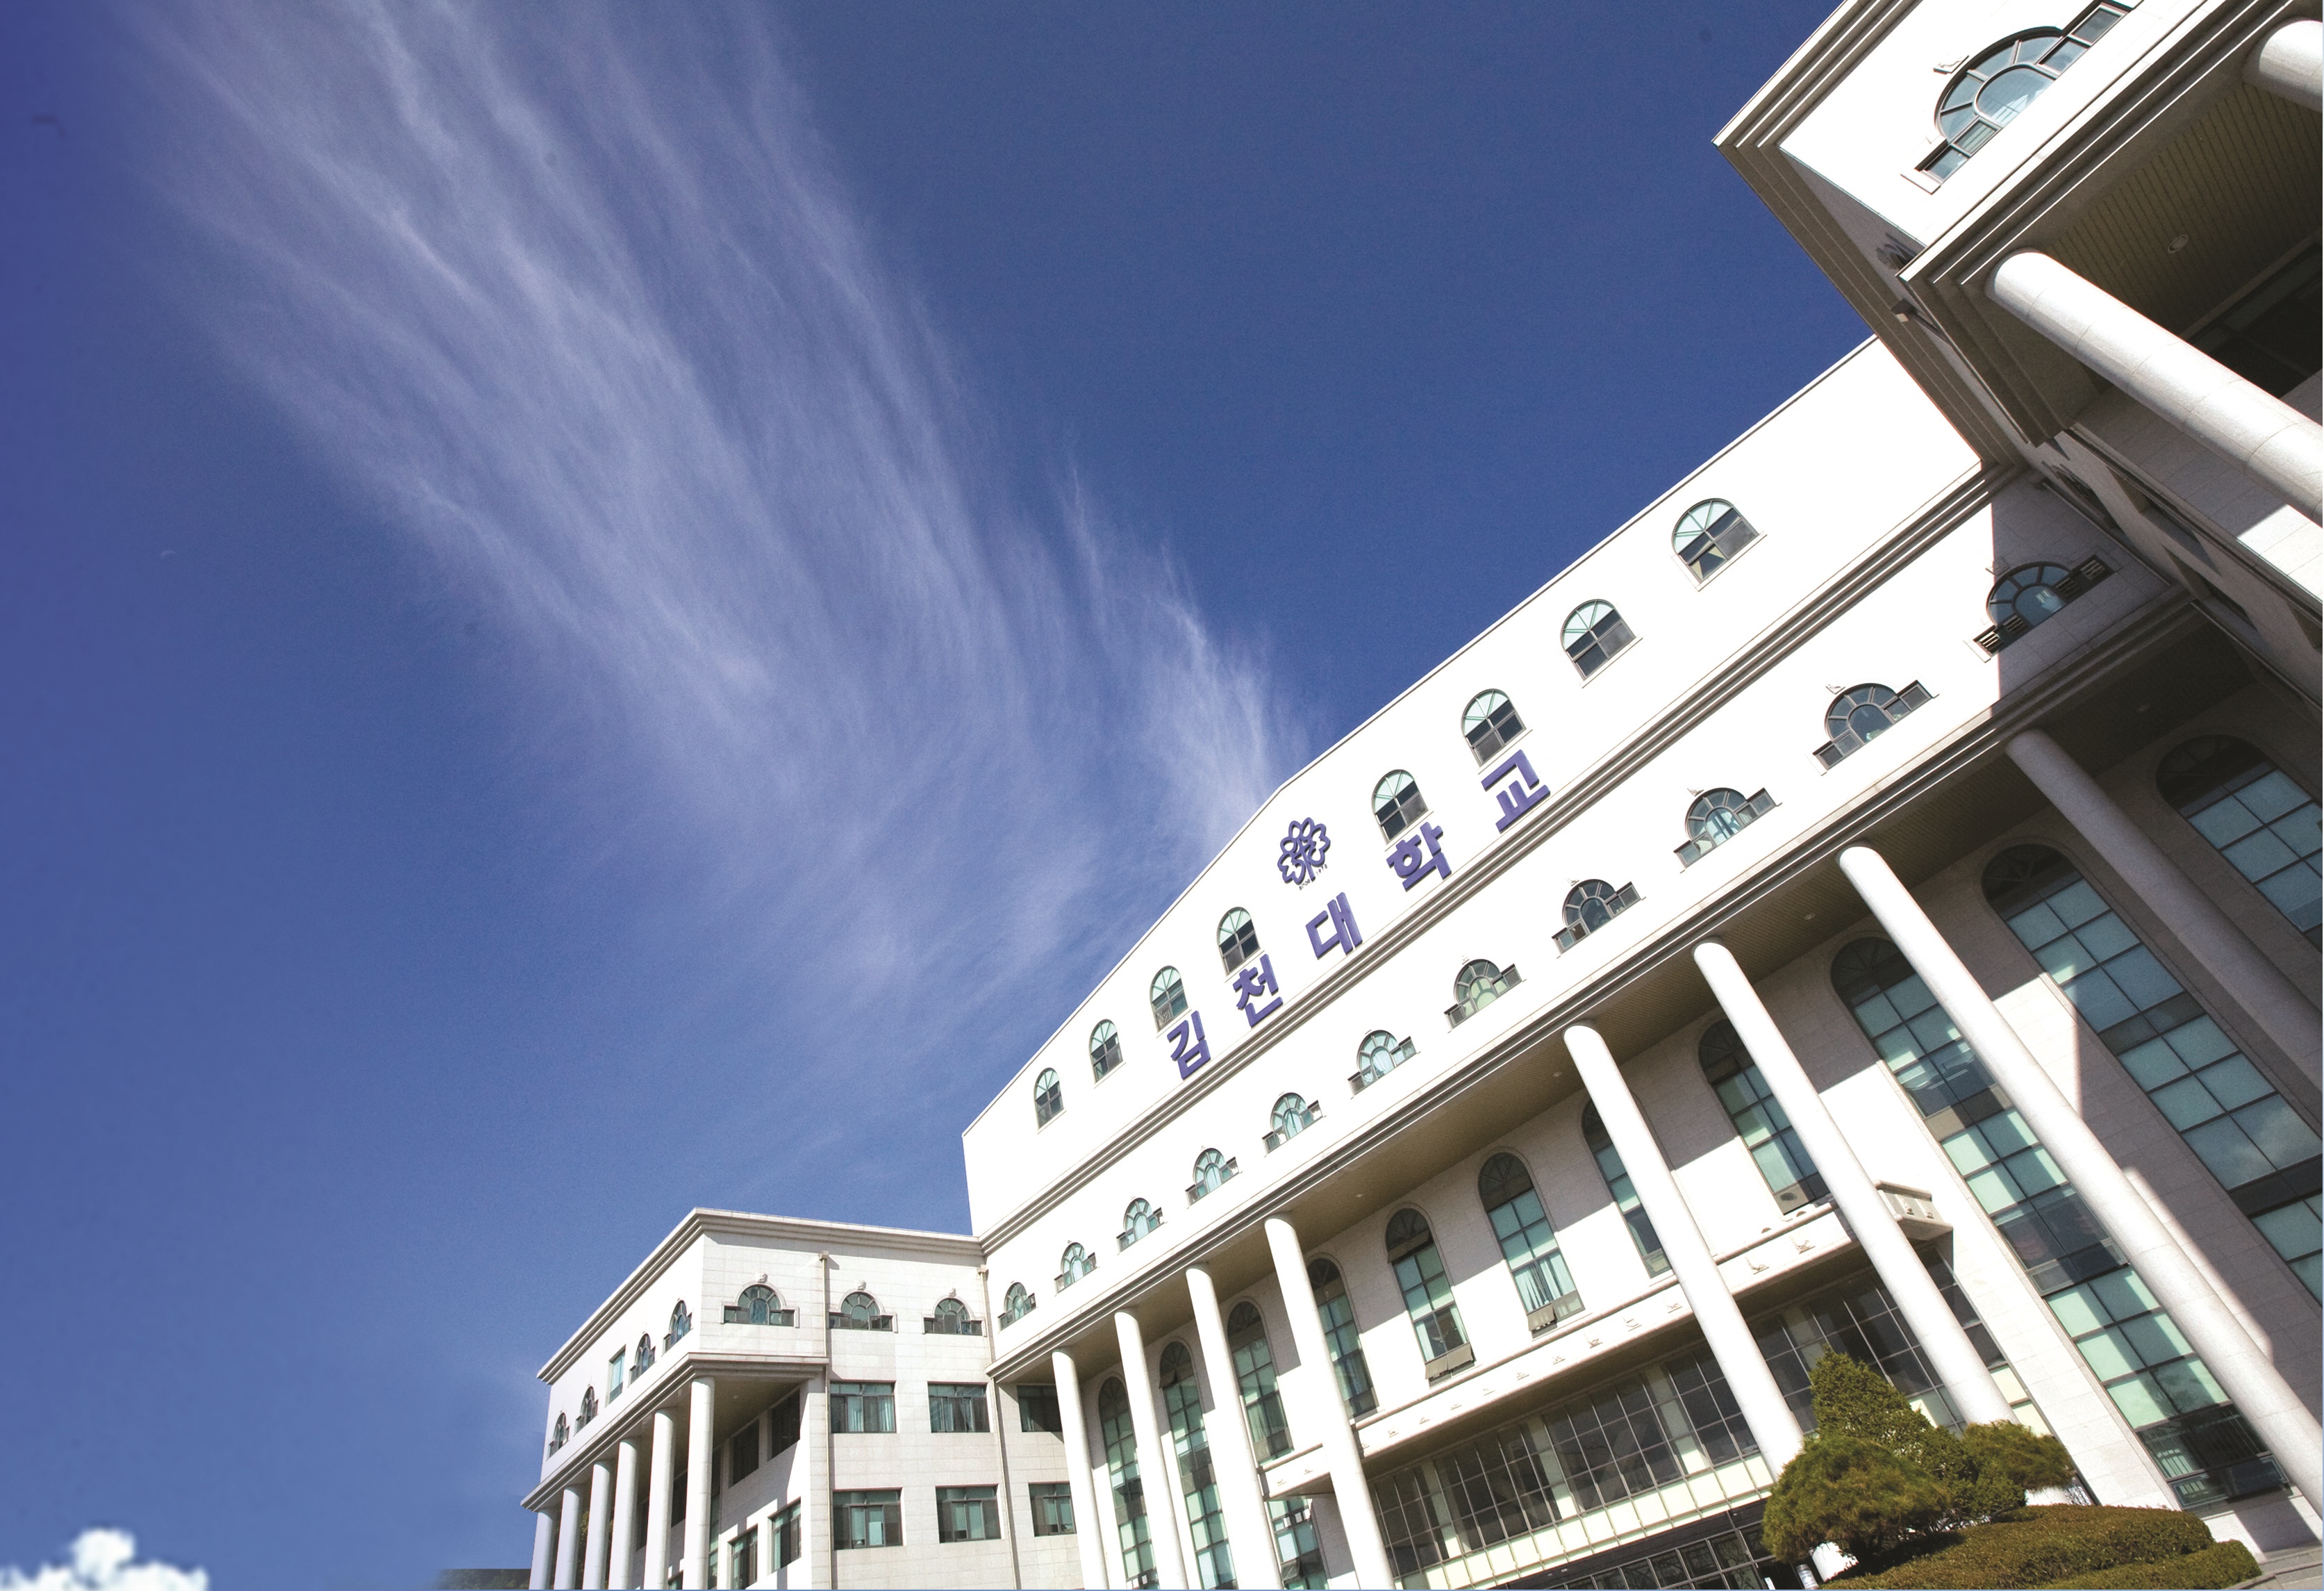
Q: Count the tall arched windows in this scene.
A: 11